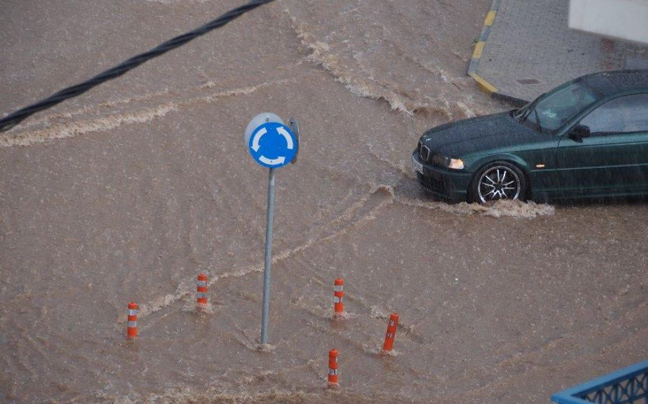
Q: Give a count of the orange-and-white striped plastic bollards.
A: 5